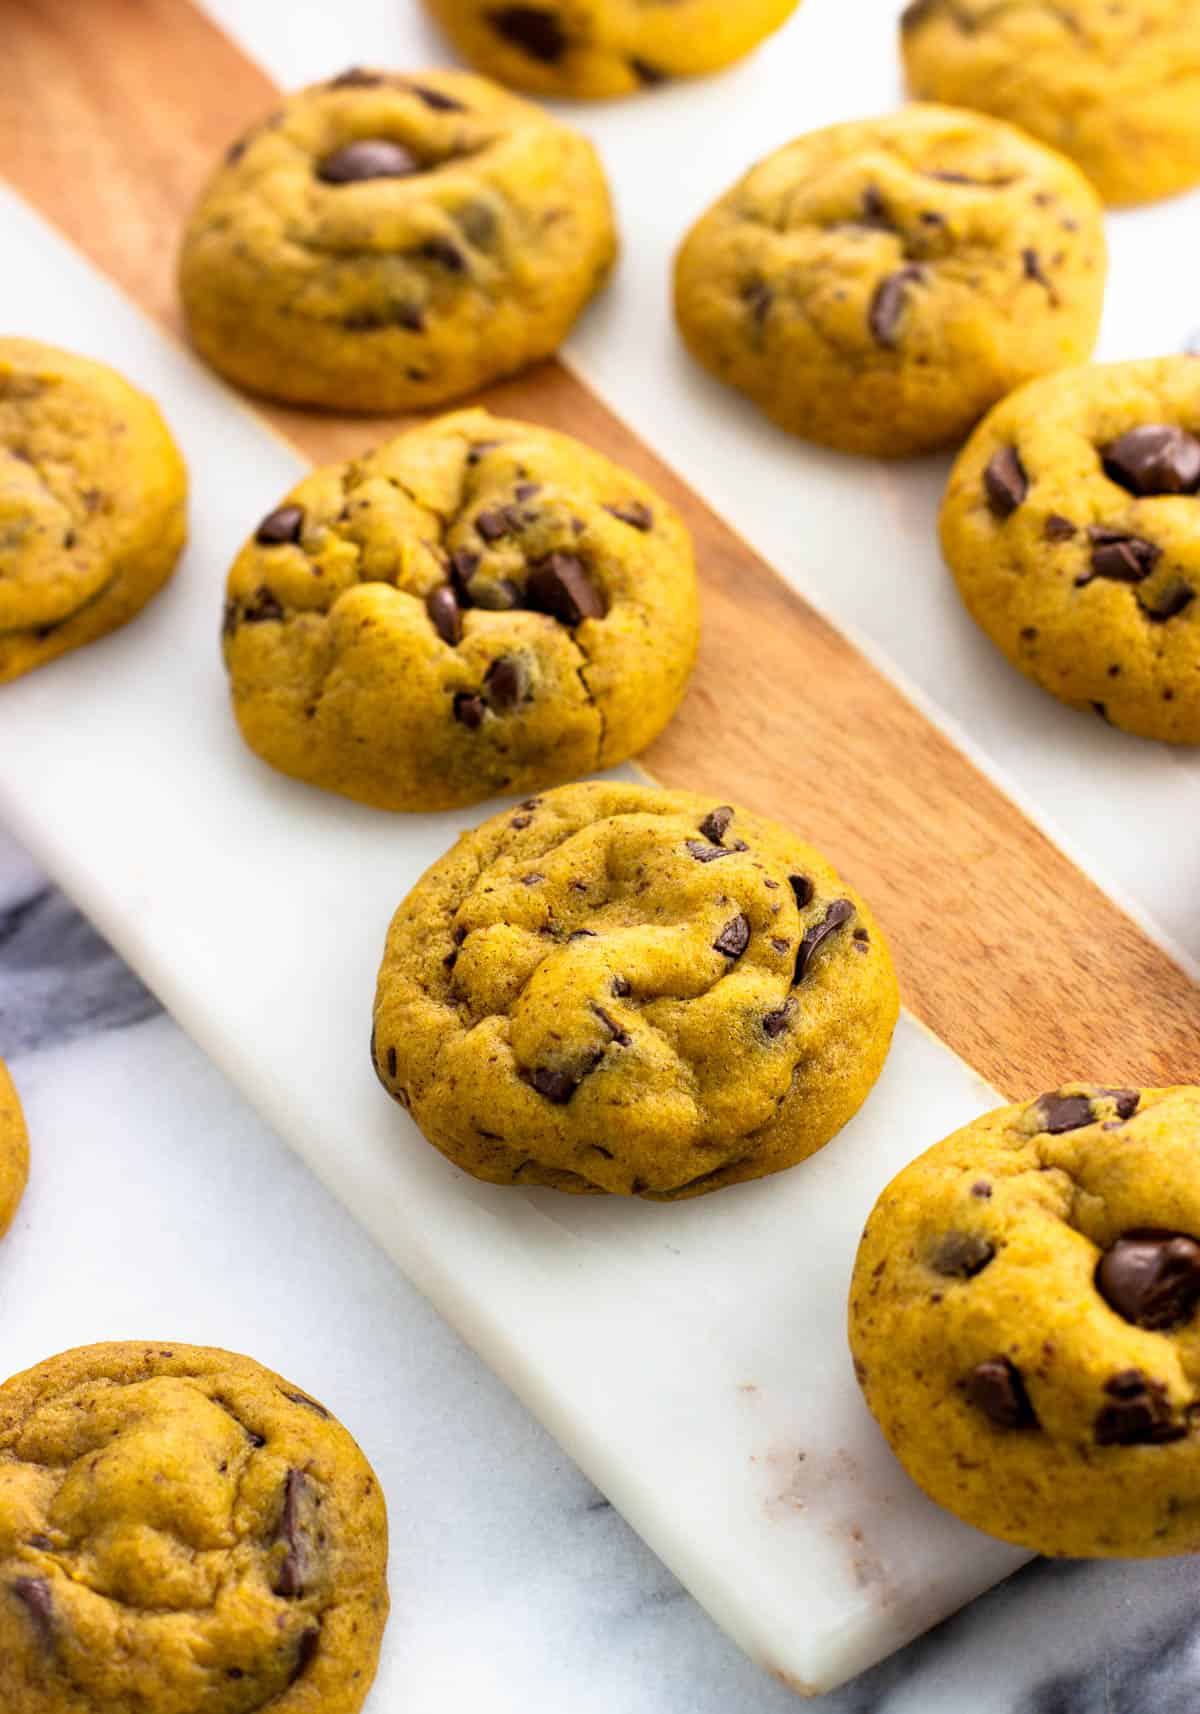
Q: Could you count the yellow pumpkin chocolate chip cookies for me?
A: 11